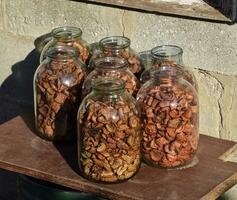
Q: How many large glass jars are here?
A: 7